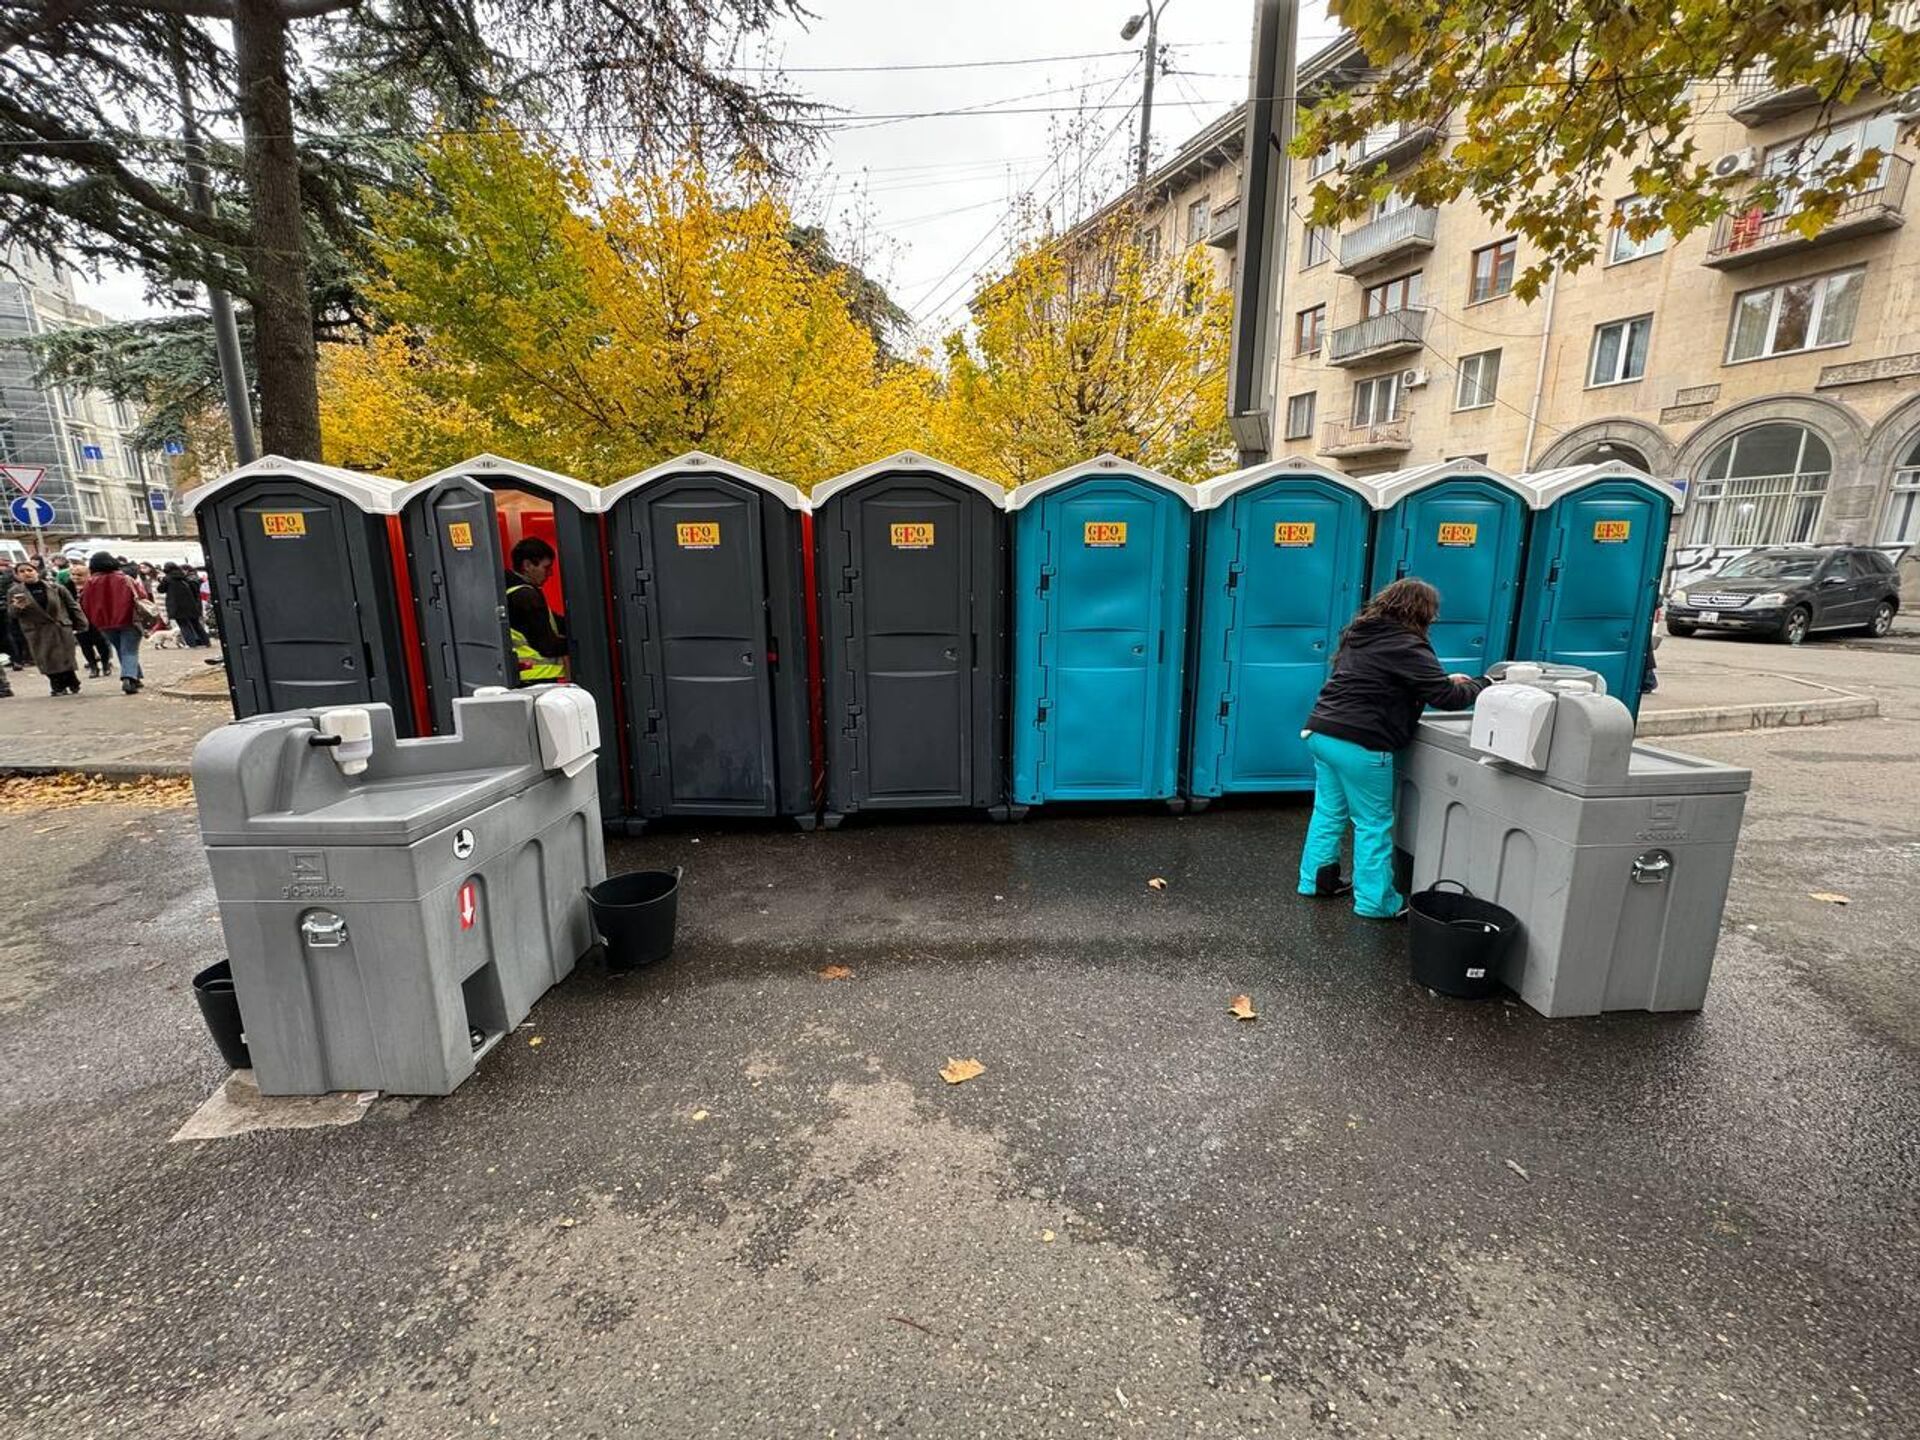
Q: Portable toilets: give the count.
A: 8